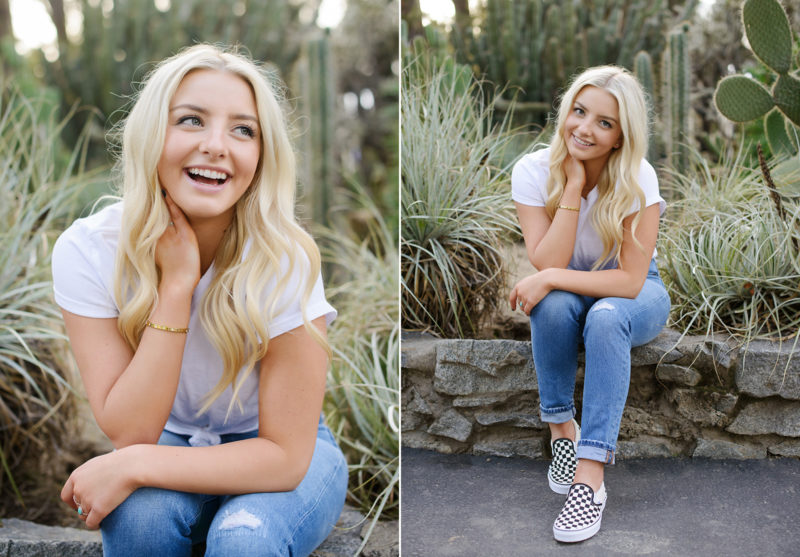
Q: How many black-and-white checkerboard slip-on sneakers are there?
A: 2